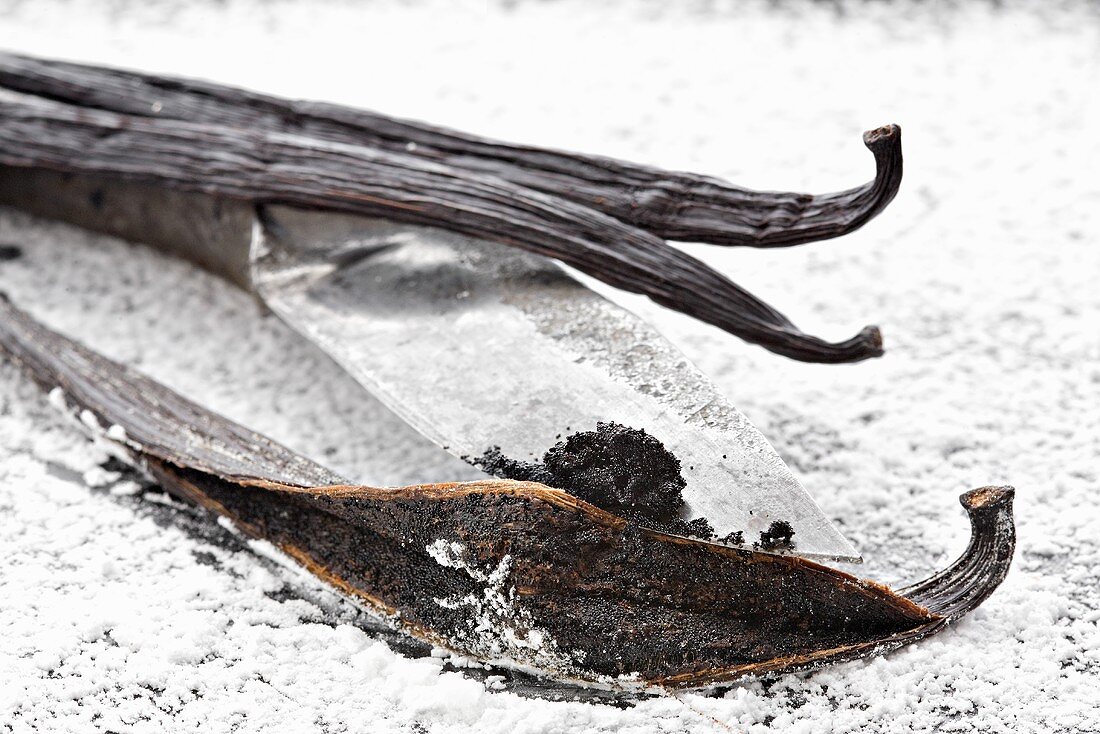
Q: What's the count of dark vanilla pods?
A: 3